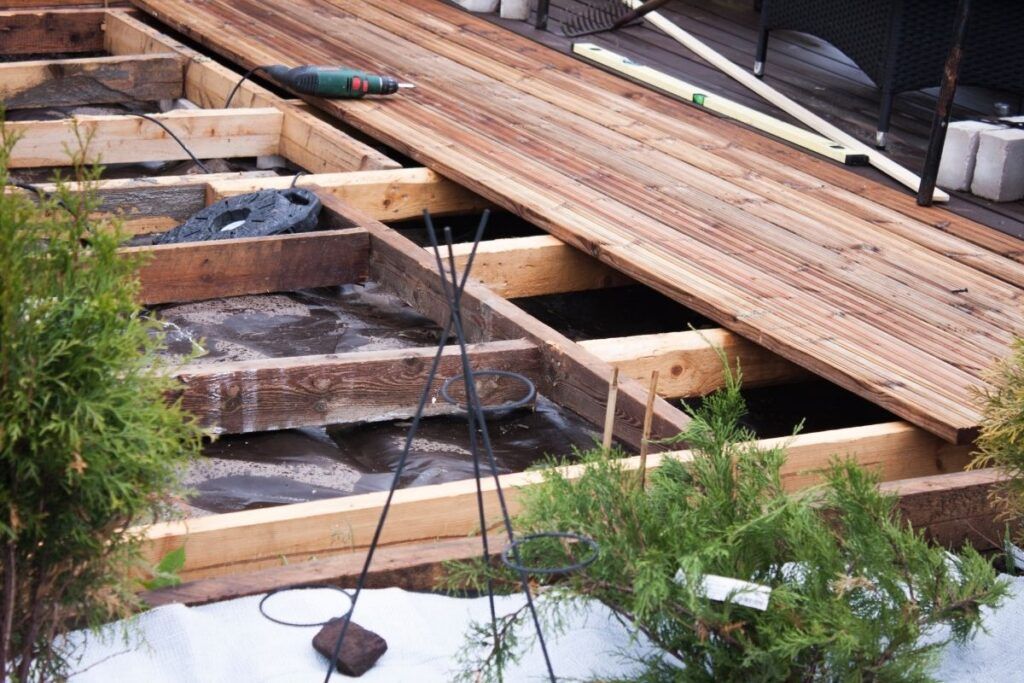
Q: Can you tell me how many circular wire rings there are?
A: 3